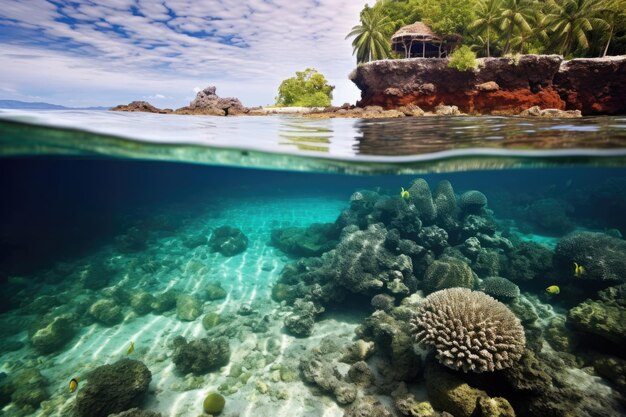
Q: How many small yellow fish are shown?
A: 5